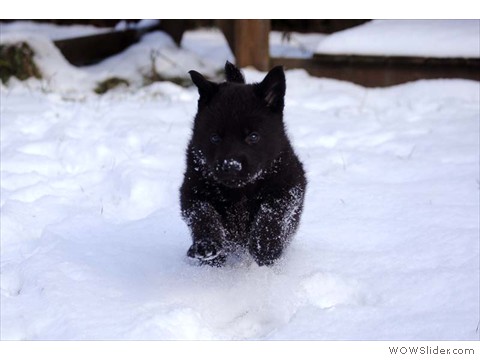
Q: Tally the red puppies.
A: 0